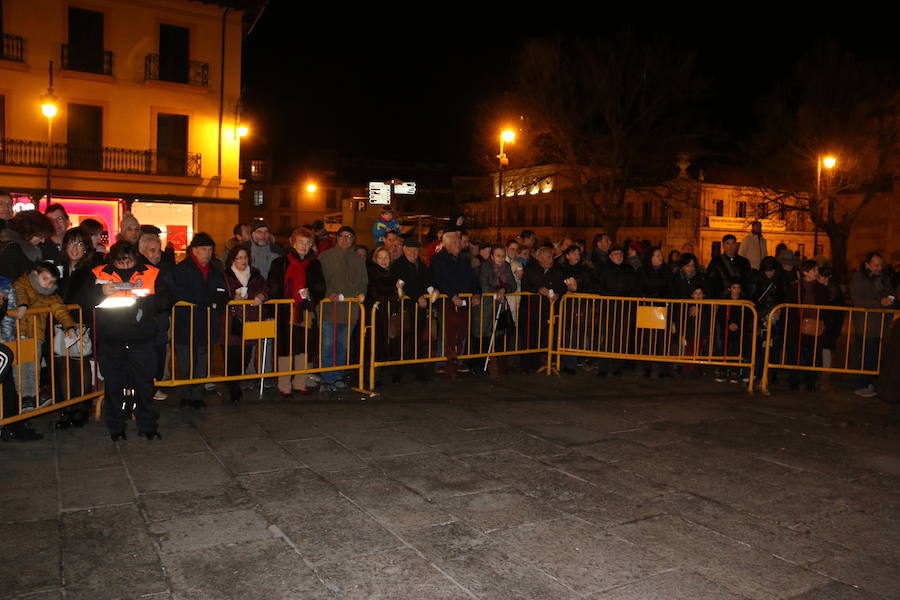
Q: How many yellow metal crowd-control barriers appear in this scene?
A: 5